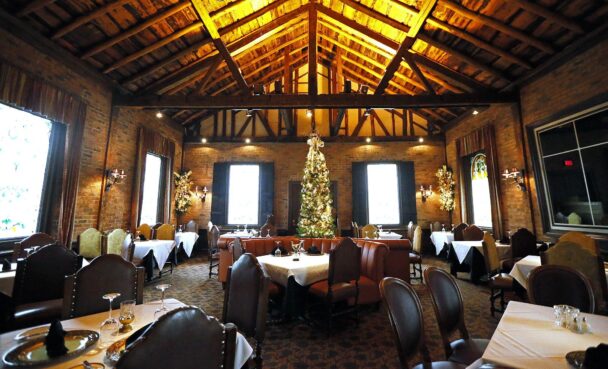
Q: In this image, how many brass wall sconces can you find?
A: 4